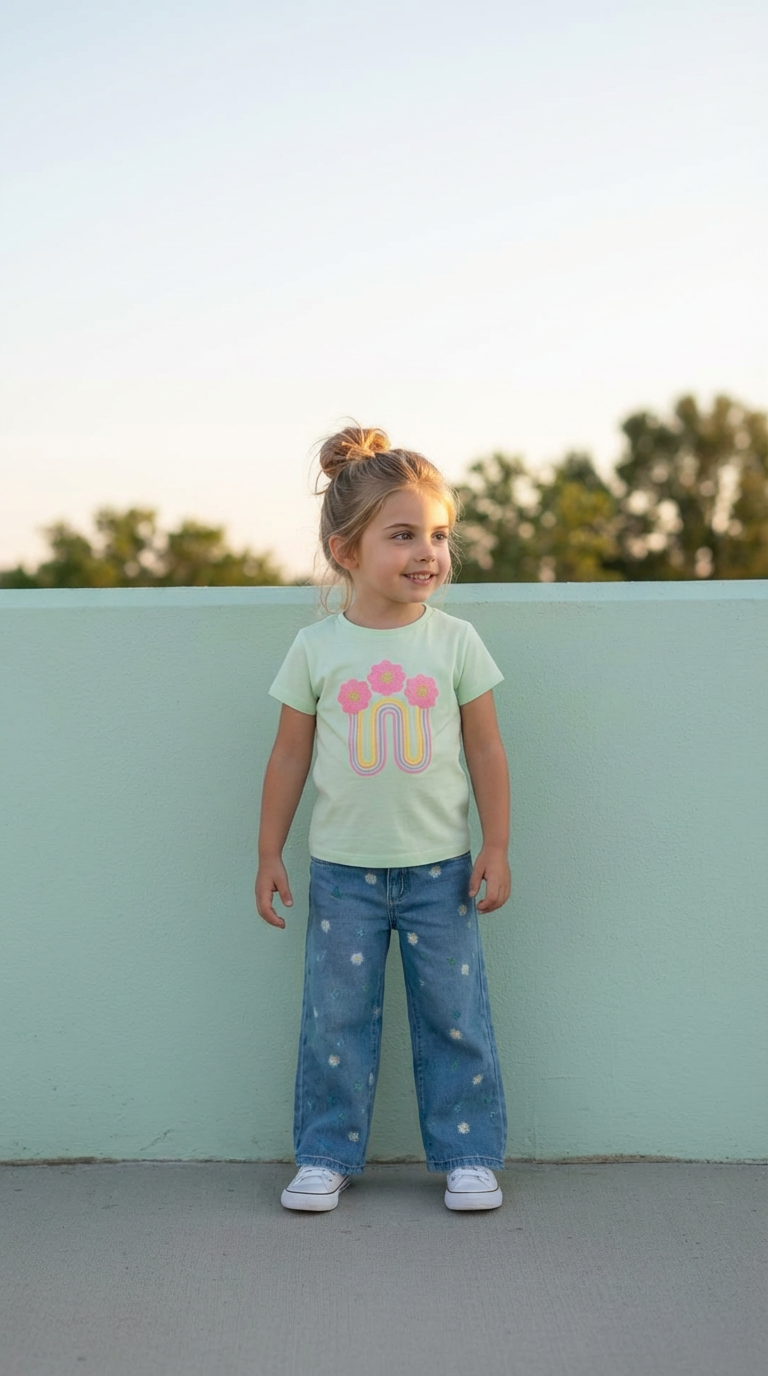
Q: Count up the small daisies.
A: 12